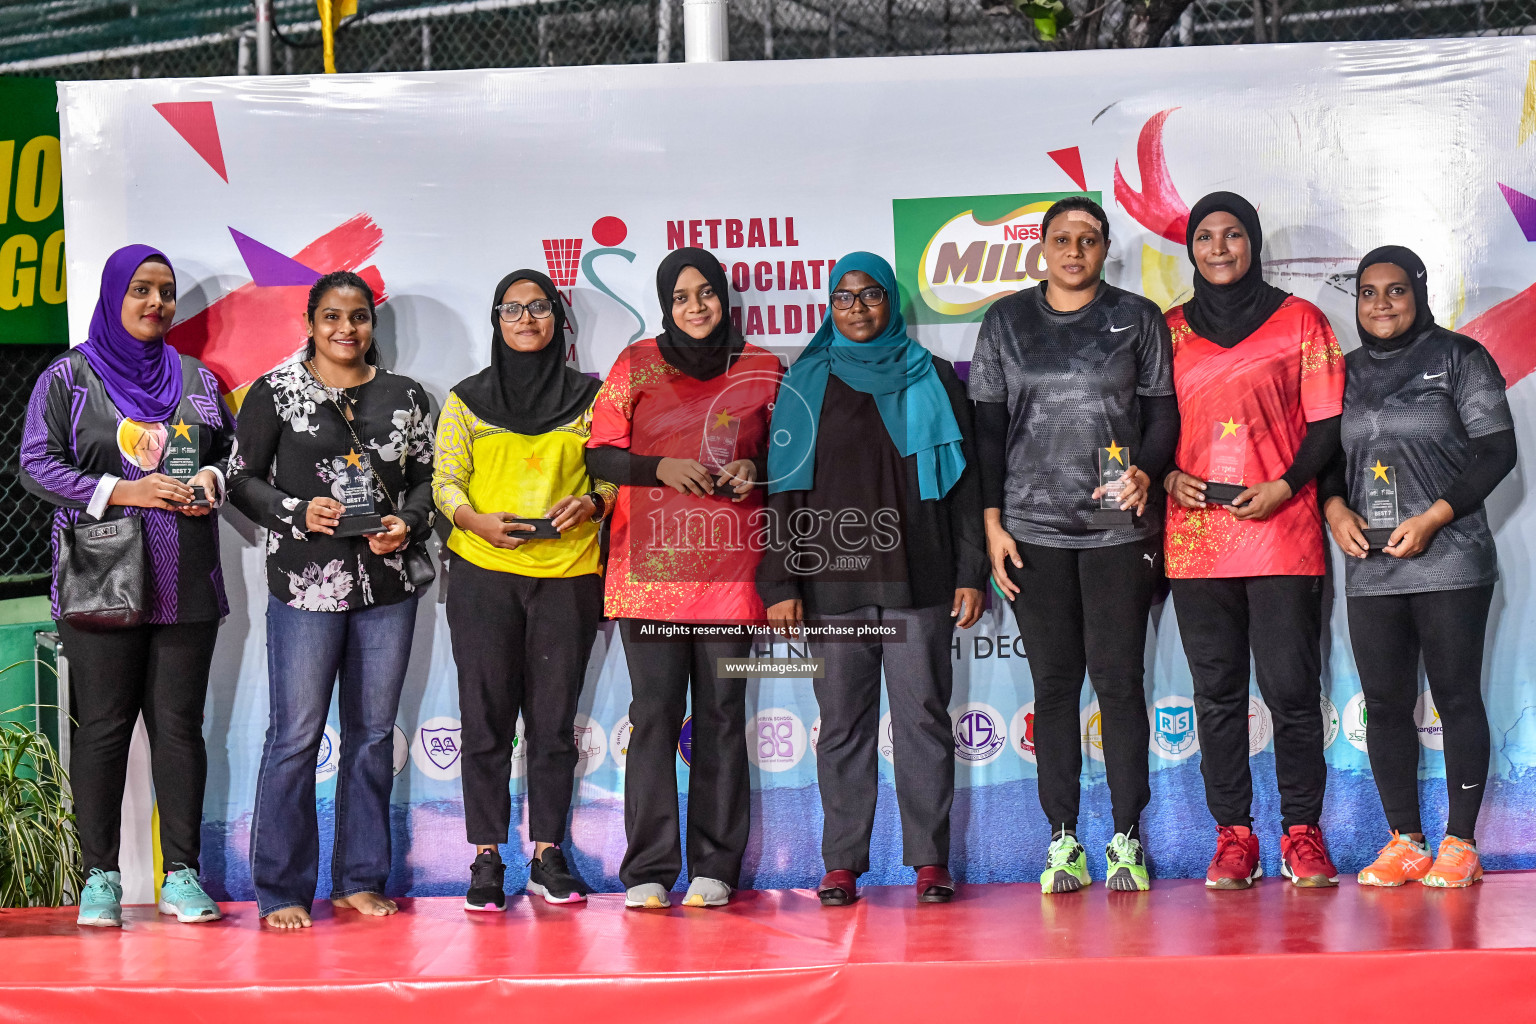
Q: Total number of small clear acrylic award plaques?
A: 7